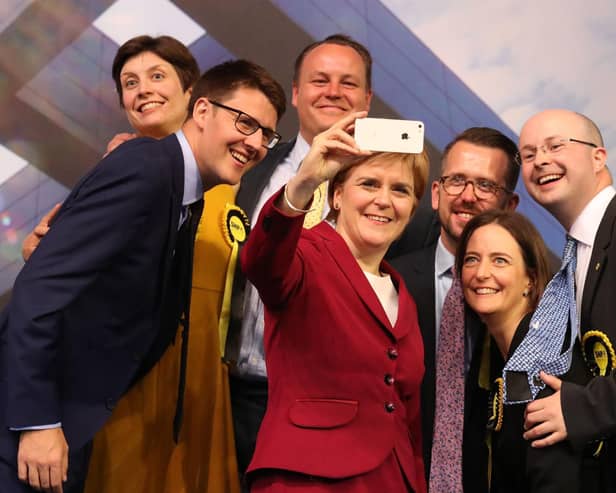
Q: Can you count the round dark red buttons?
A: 3